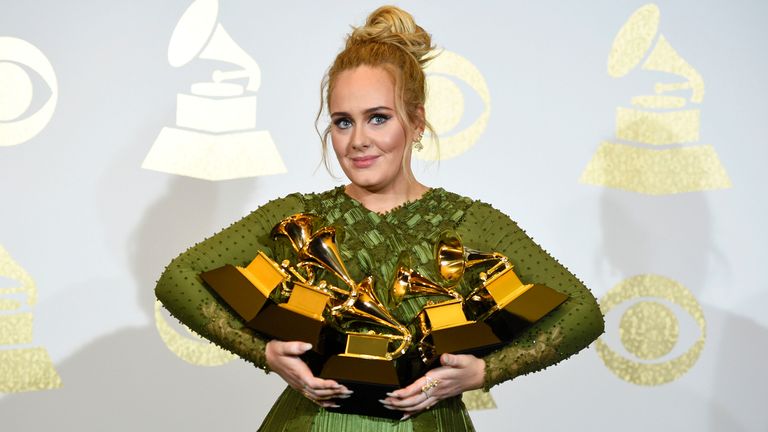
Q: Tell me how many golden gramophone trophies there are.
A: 5